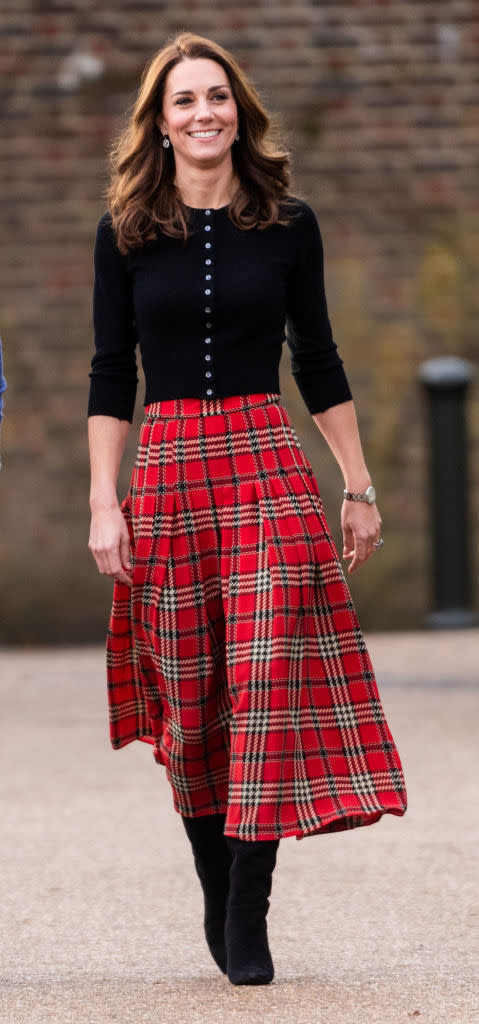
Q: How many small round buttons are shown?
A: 12